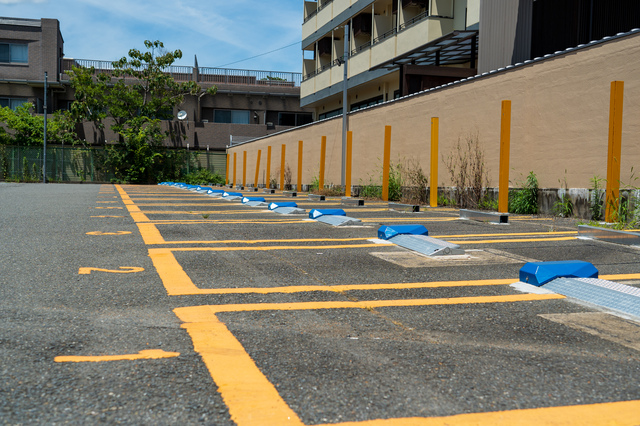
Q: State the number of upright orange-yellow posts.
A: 13